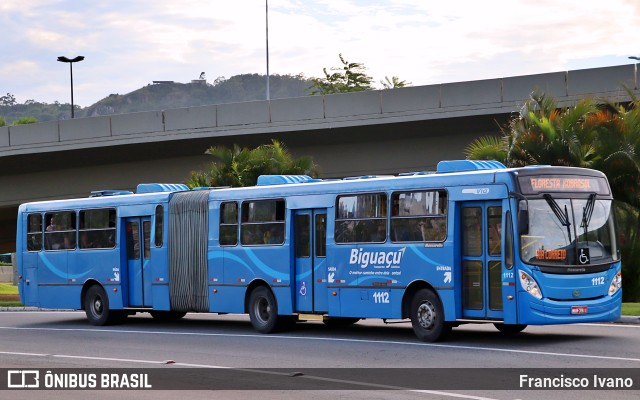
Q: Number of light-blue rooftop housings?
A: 3